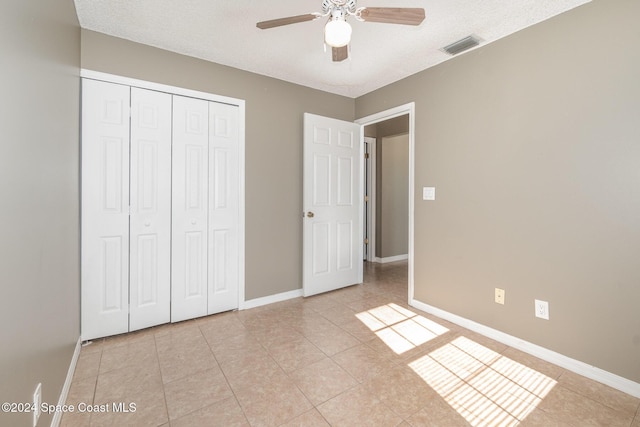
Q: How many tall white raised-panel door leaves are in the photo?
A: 5